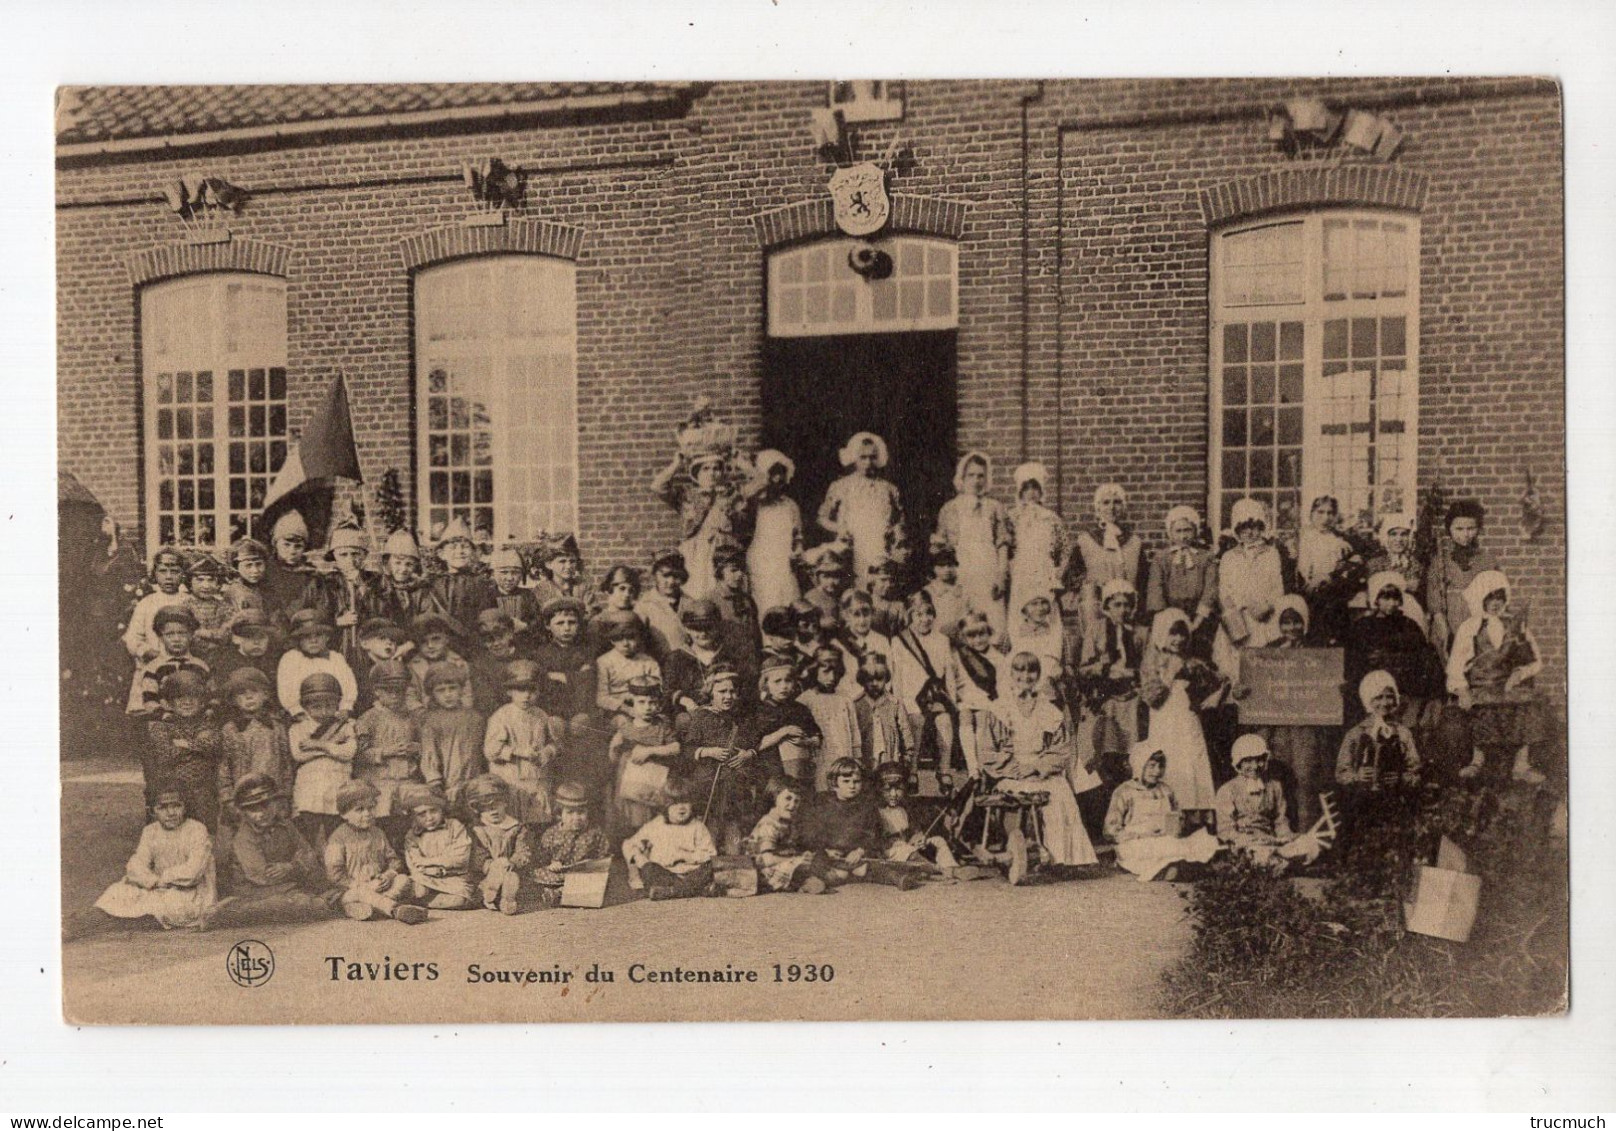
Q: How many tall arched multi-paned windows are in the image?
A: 3